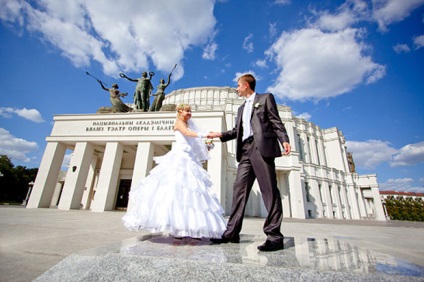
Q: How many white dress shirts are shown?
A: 1